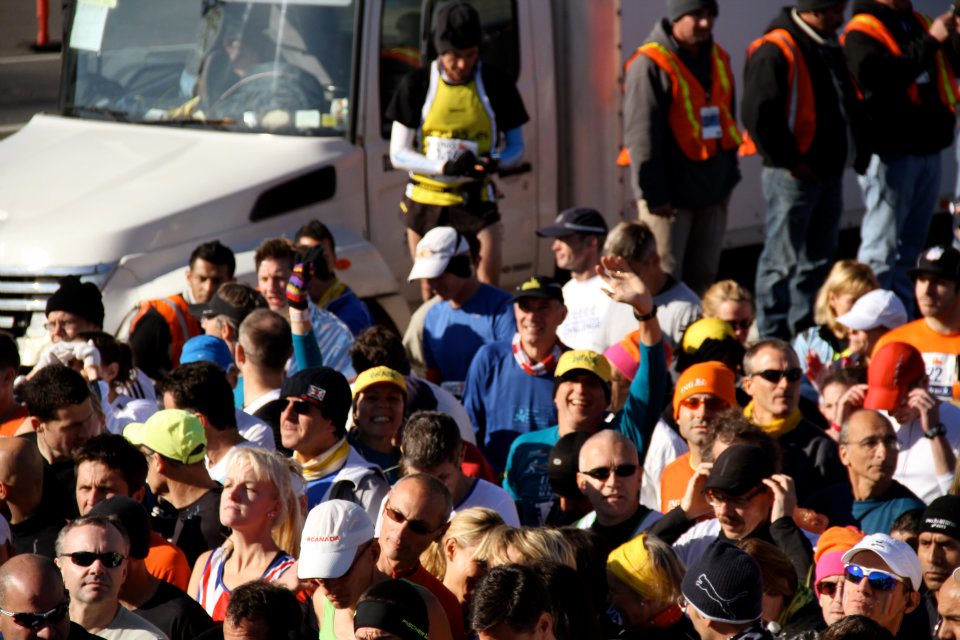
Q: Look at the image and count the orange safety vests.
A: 4